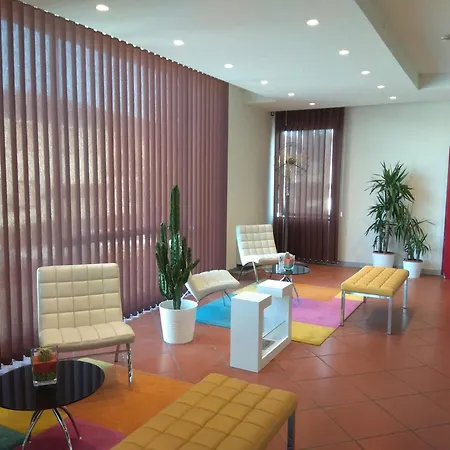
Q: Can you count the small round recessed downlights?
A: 11